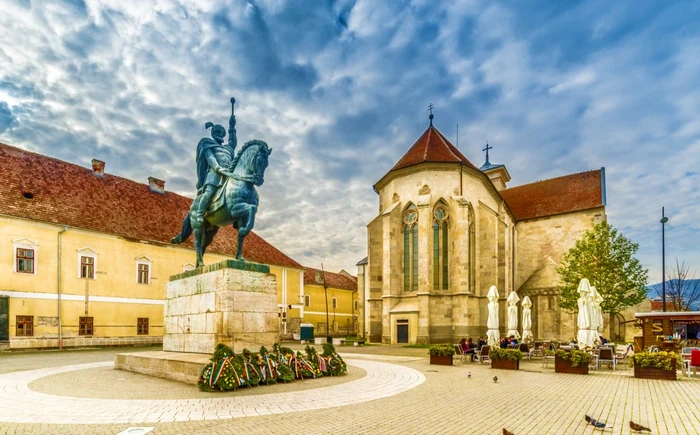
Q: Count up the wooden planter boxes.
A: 4